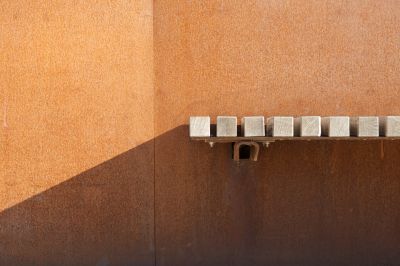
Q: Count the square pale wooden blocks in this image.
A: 8